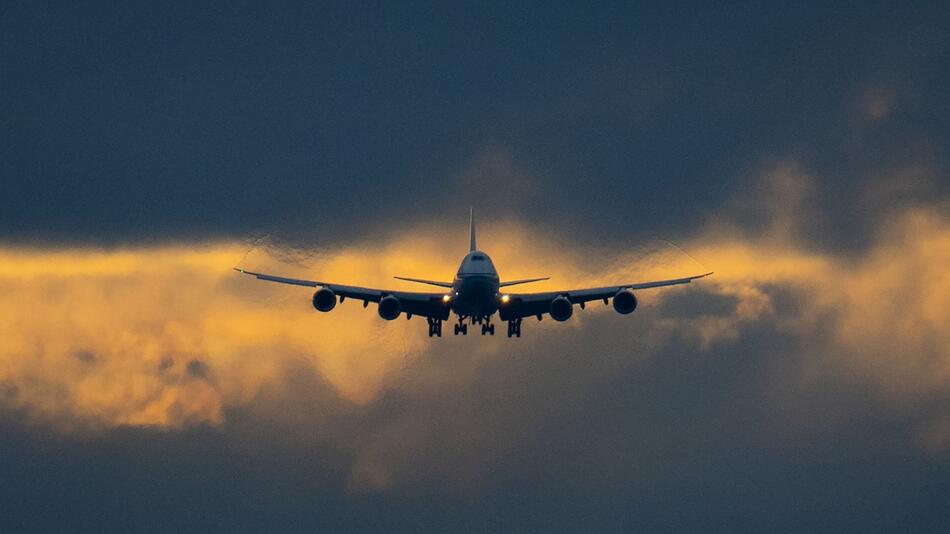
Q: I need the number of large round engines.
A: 4